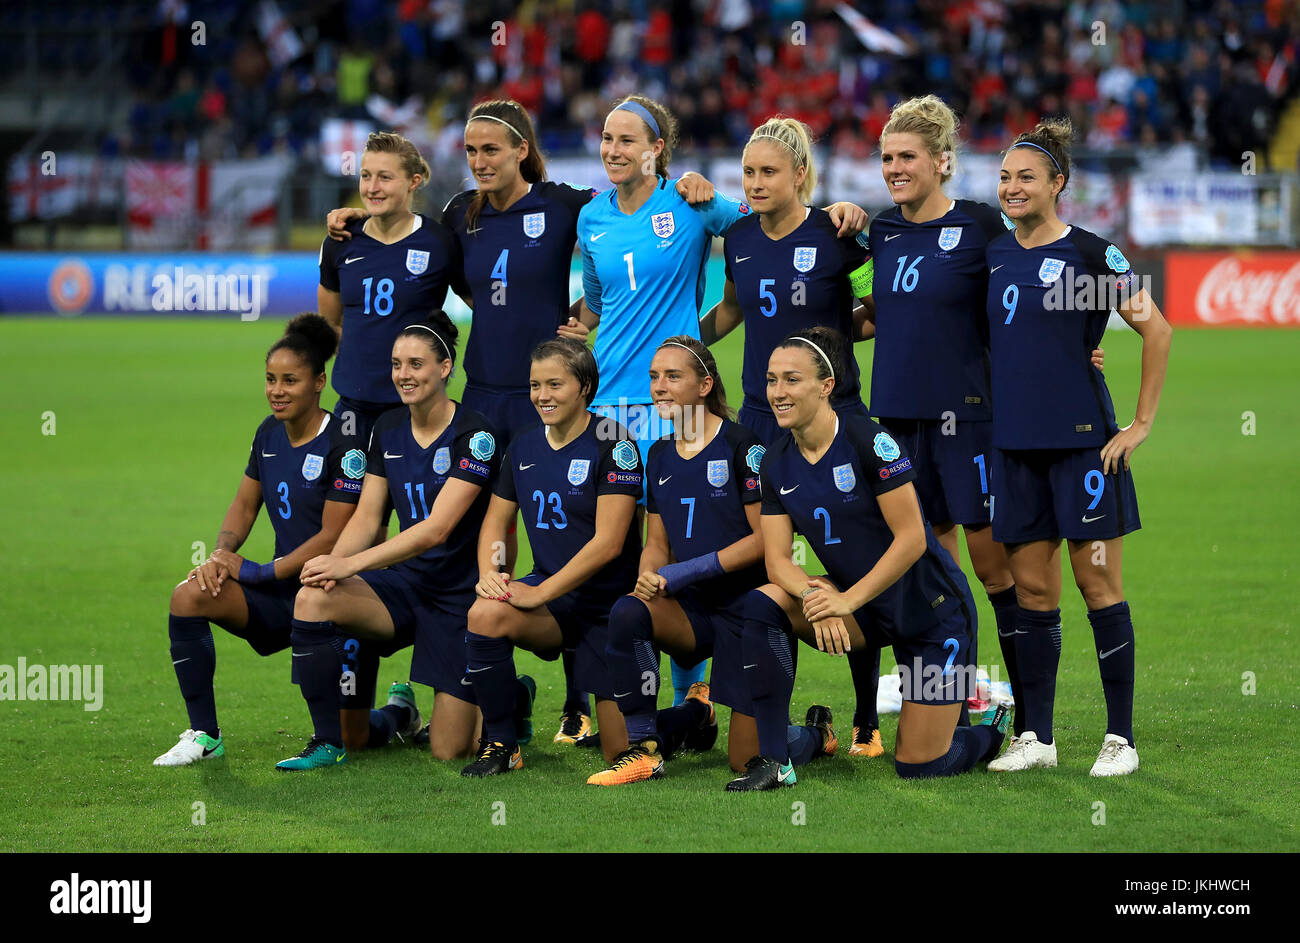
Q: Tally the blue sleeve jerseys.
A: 1